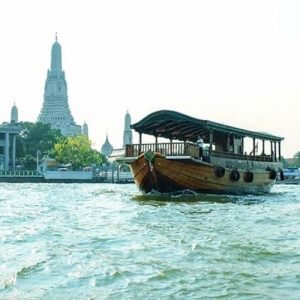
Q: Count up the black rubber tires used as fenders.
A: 5